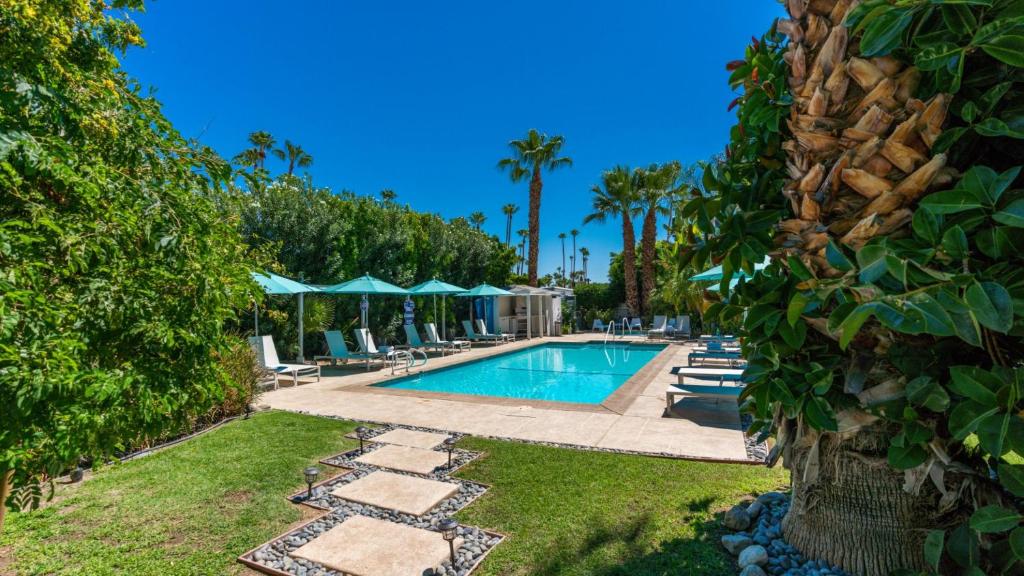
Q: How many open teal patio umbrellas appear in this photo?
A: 6